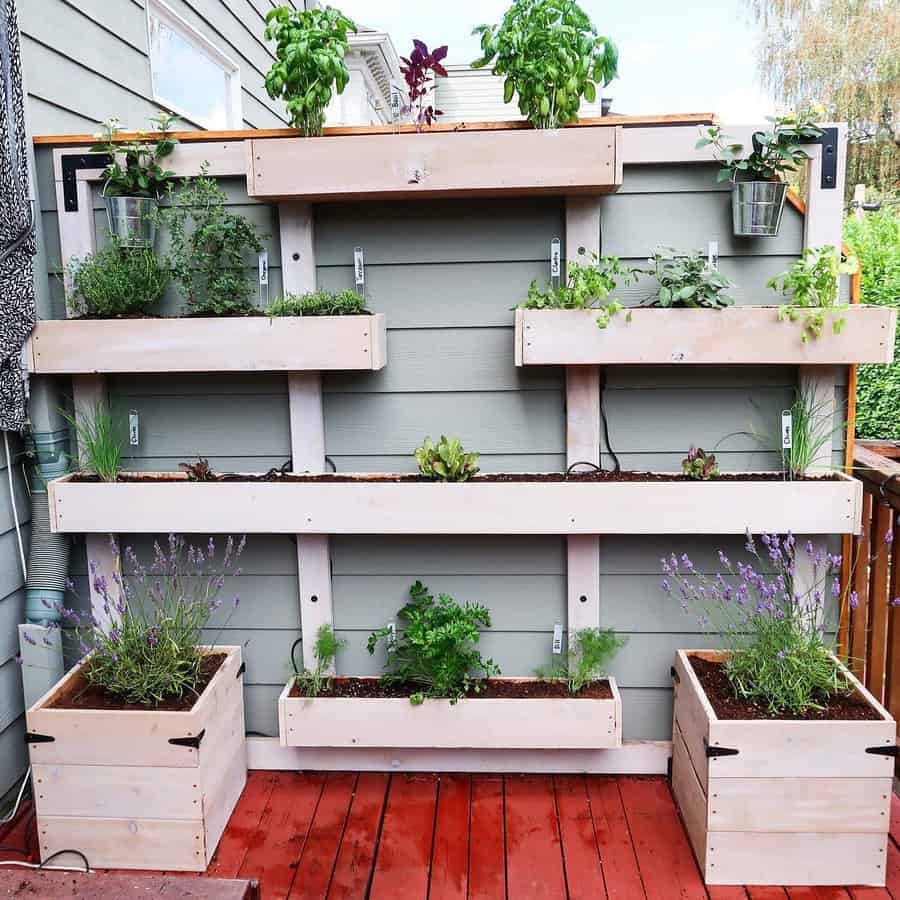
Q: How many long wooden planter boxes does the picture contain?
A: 5